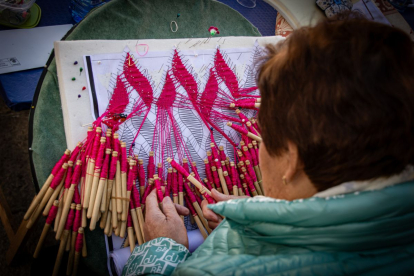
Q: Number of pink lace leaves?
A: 6